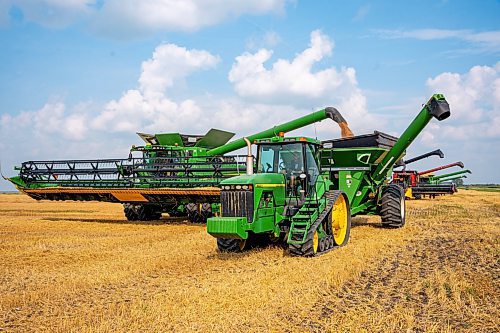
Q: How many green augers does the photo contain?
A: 4